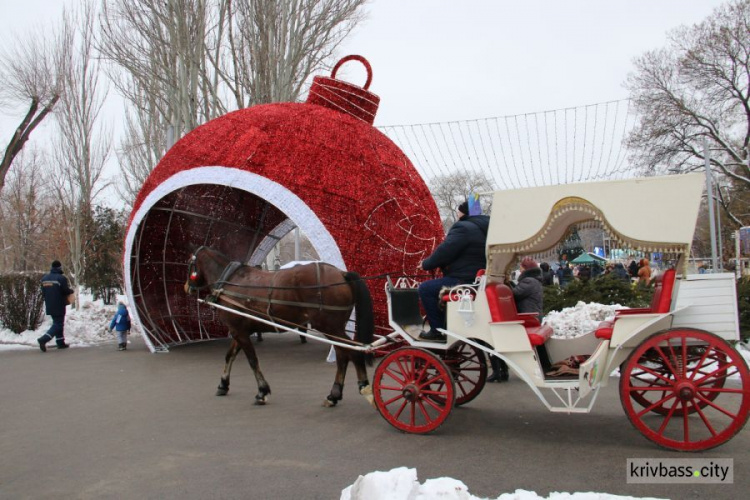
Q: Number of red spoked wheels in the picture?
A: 4